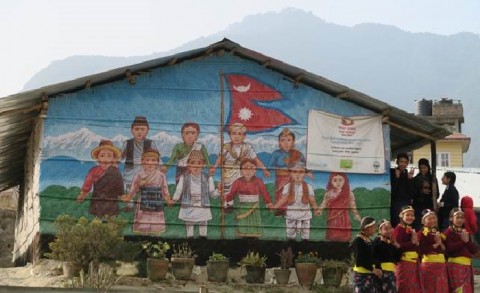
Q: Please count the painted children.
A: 10